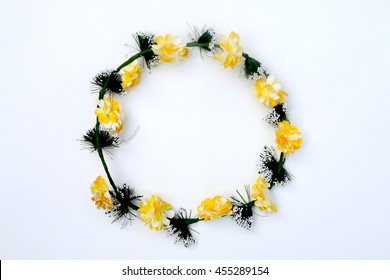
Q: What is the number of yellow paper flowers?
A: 10